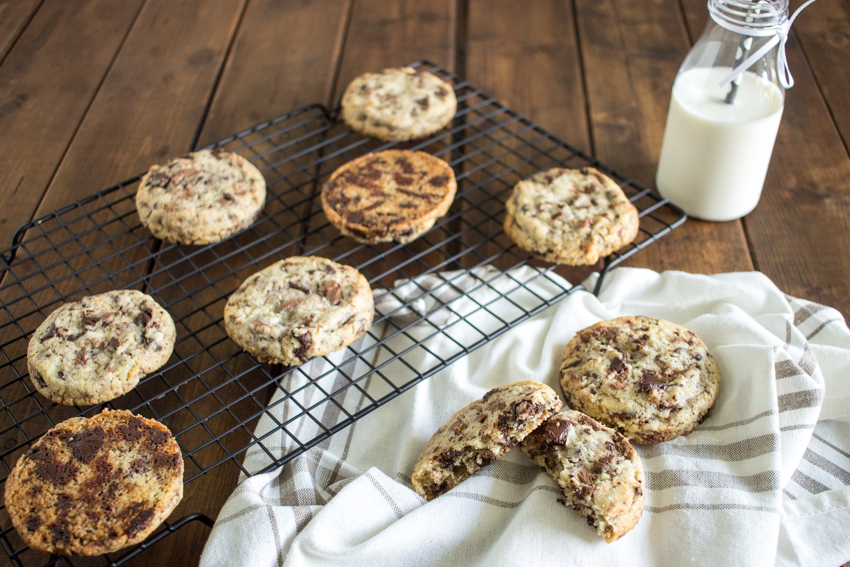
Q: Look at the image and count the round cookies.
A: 8